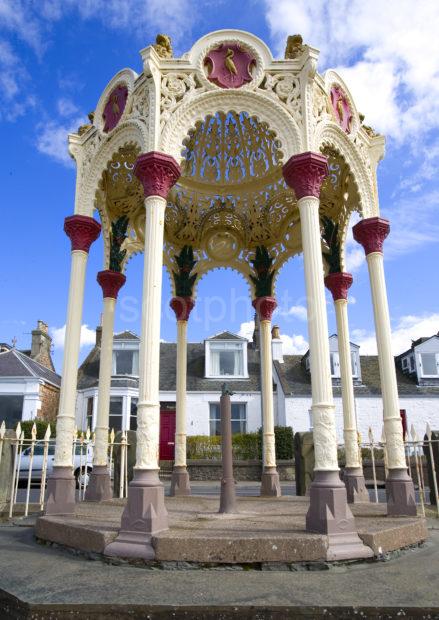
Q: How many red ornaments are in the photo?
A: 11